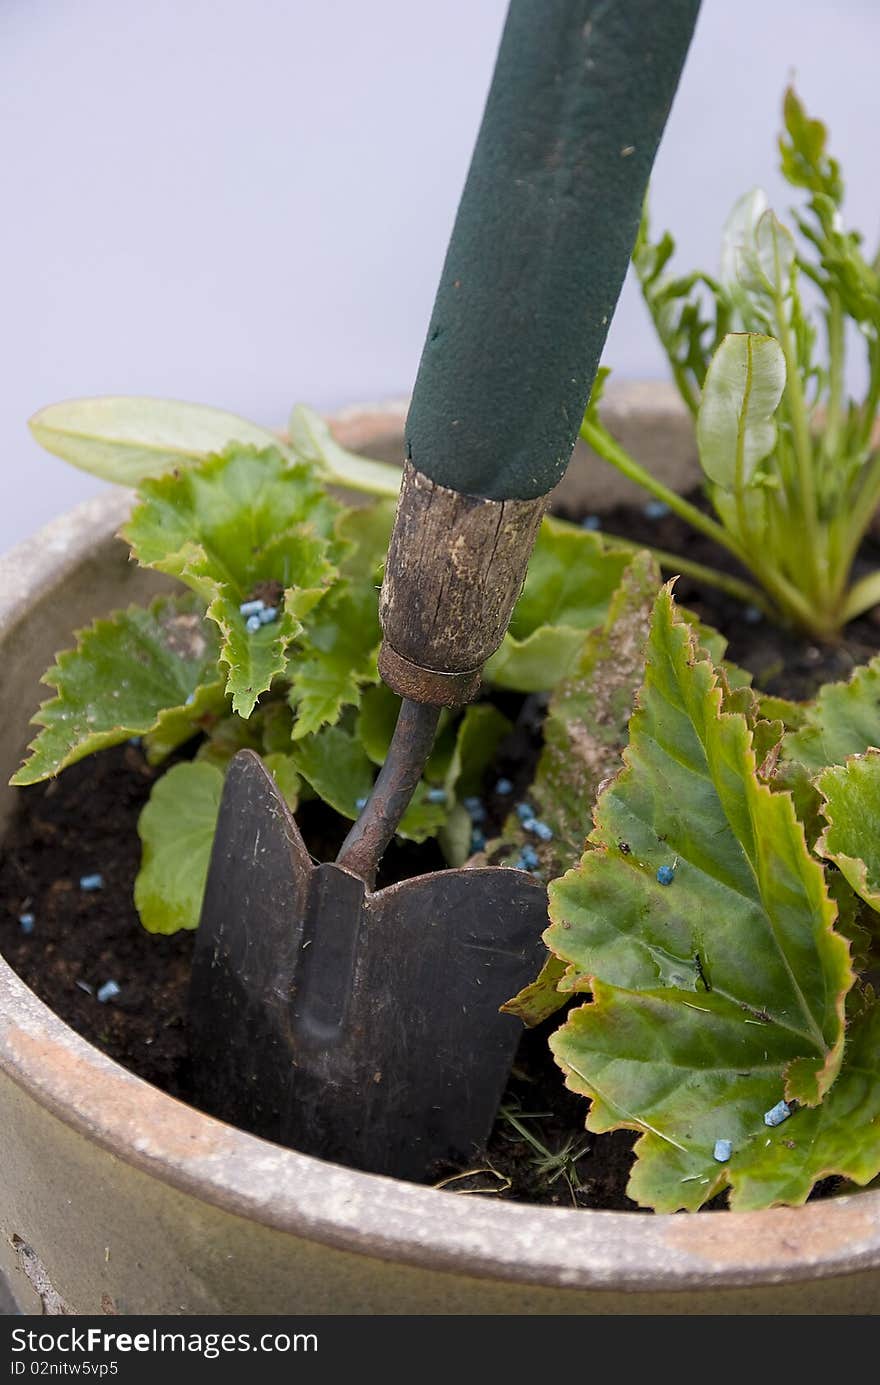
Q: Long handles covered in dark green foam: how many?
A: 1